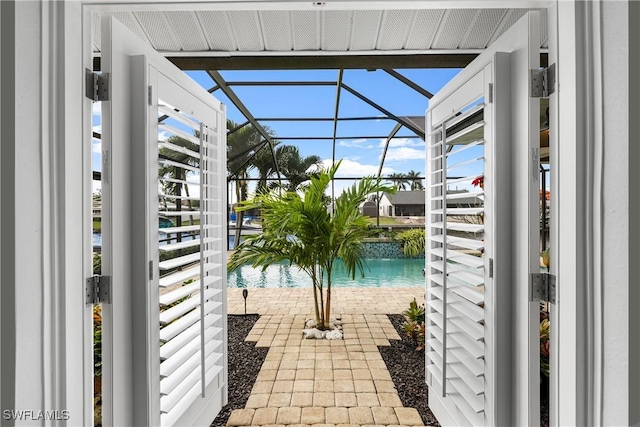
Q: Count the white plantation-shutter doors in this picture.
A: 2